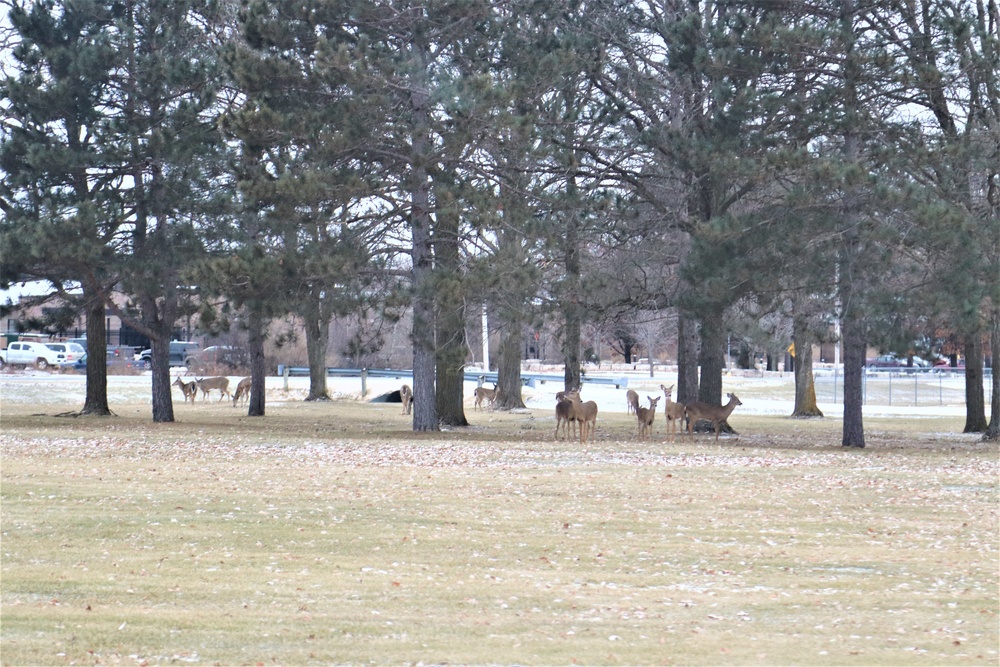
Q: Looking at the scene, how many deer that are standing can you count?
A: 12